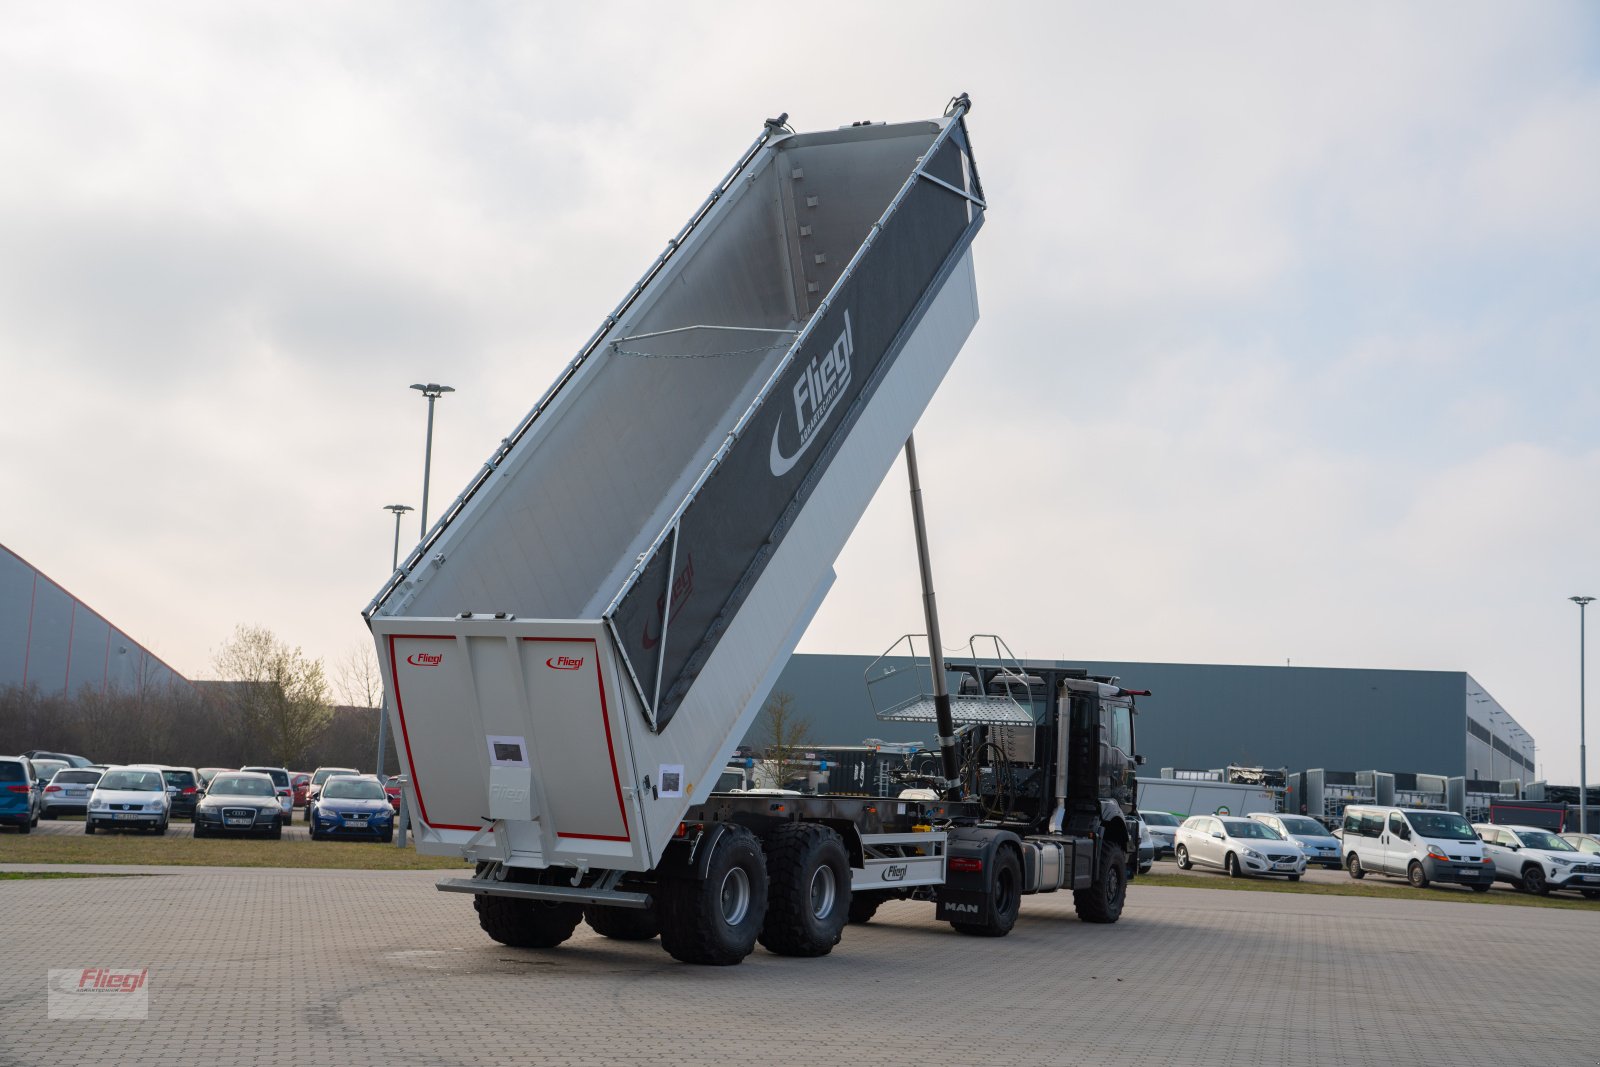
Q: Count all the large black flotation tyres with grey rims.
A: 2